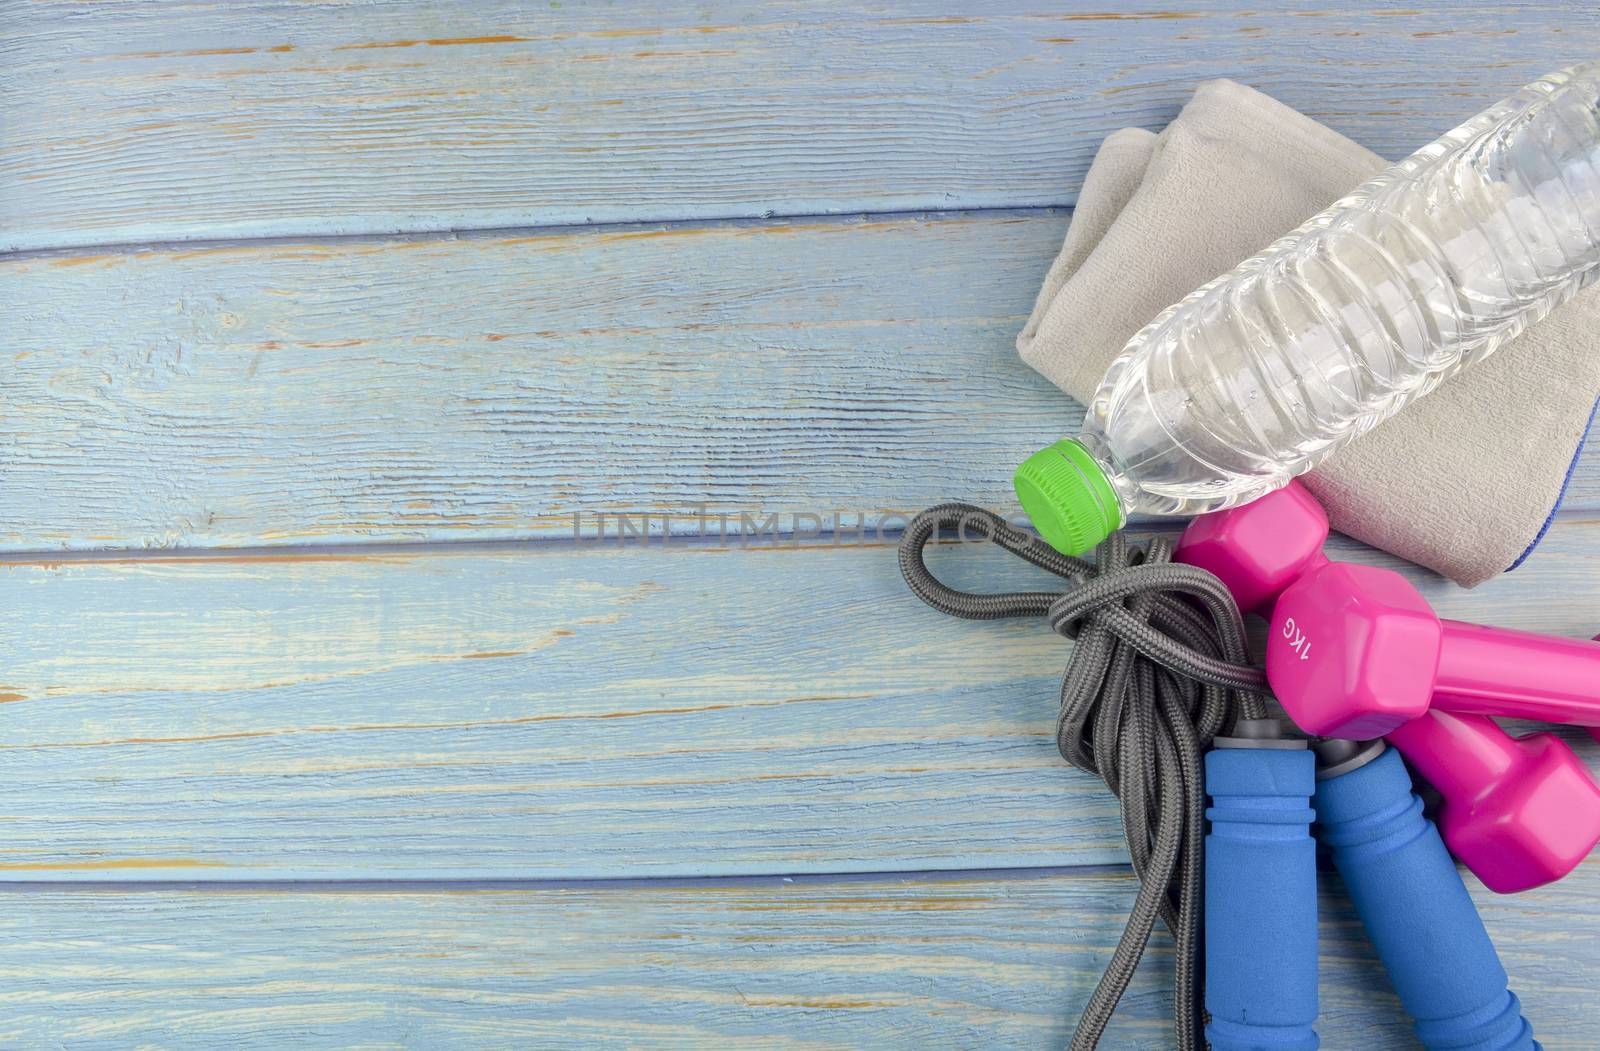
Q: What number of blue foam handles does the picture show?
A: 2